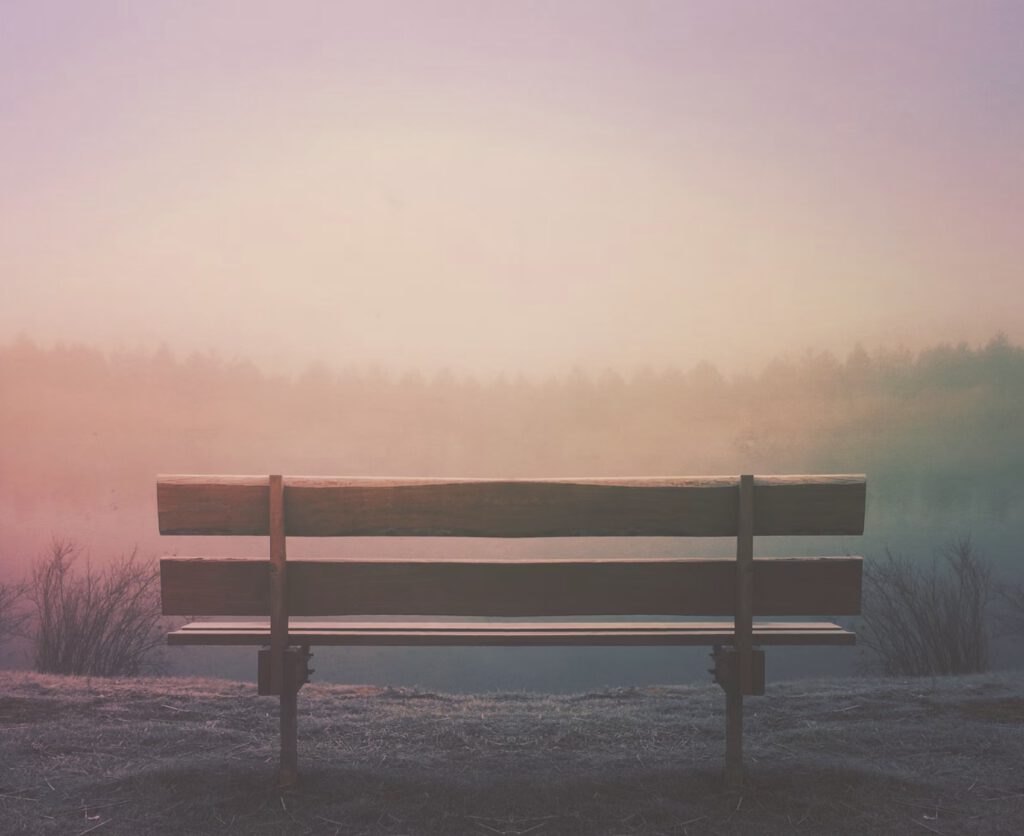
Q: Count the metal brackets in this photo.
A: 2